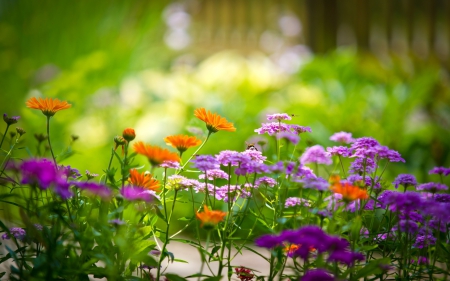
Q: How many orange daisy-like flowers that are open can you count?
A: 7